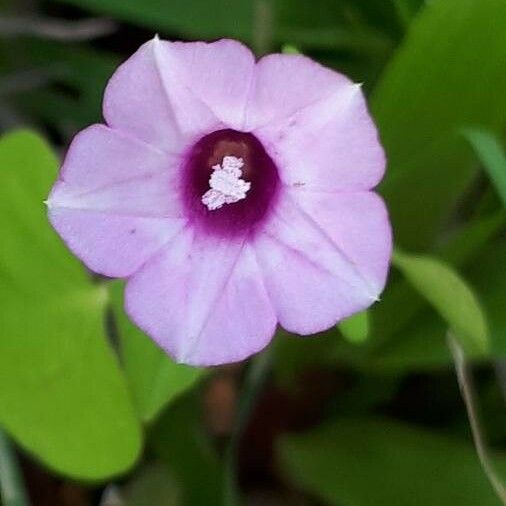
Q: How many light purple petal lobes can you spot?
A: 5